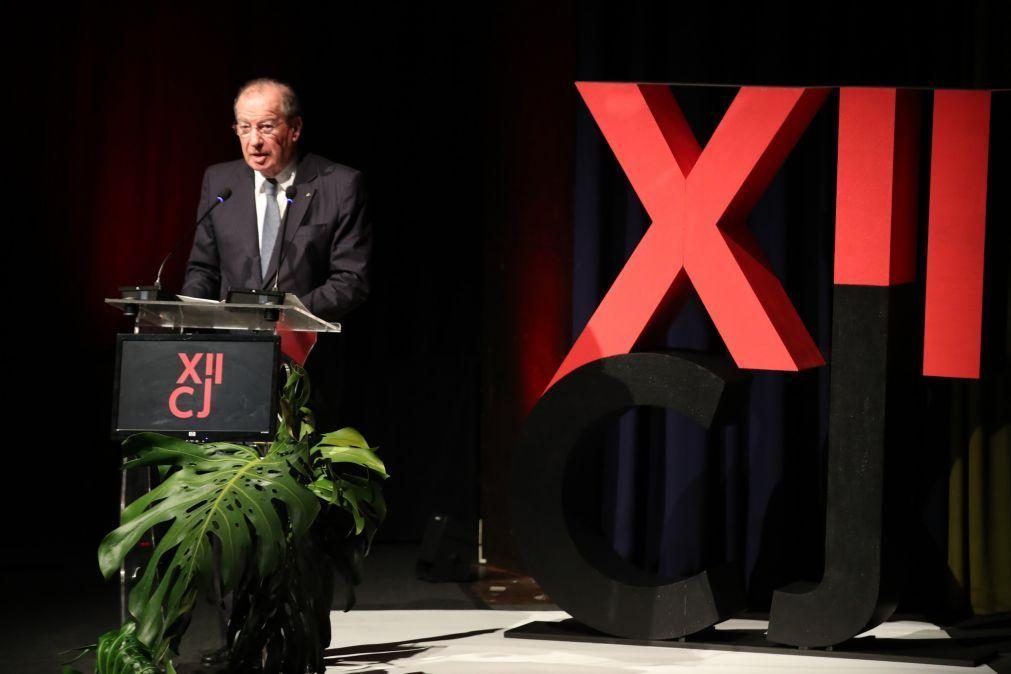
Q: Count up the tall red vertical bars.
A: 2